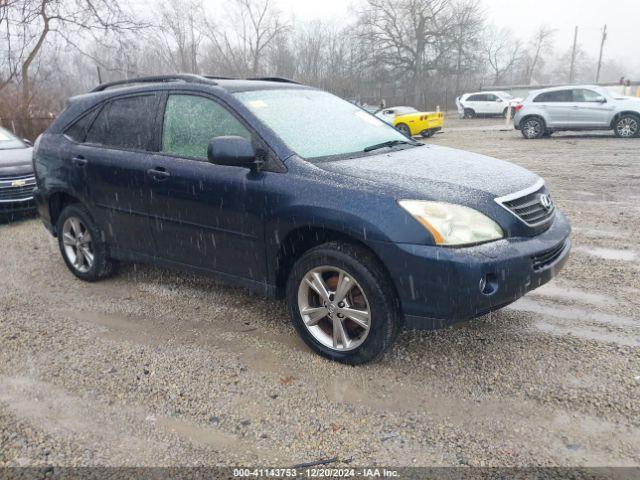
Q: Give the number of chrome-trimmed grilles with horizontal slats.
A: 2